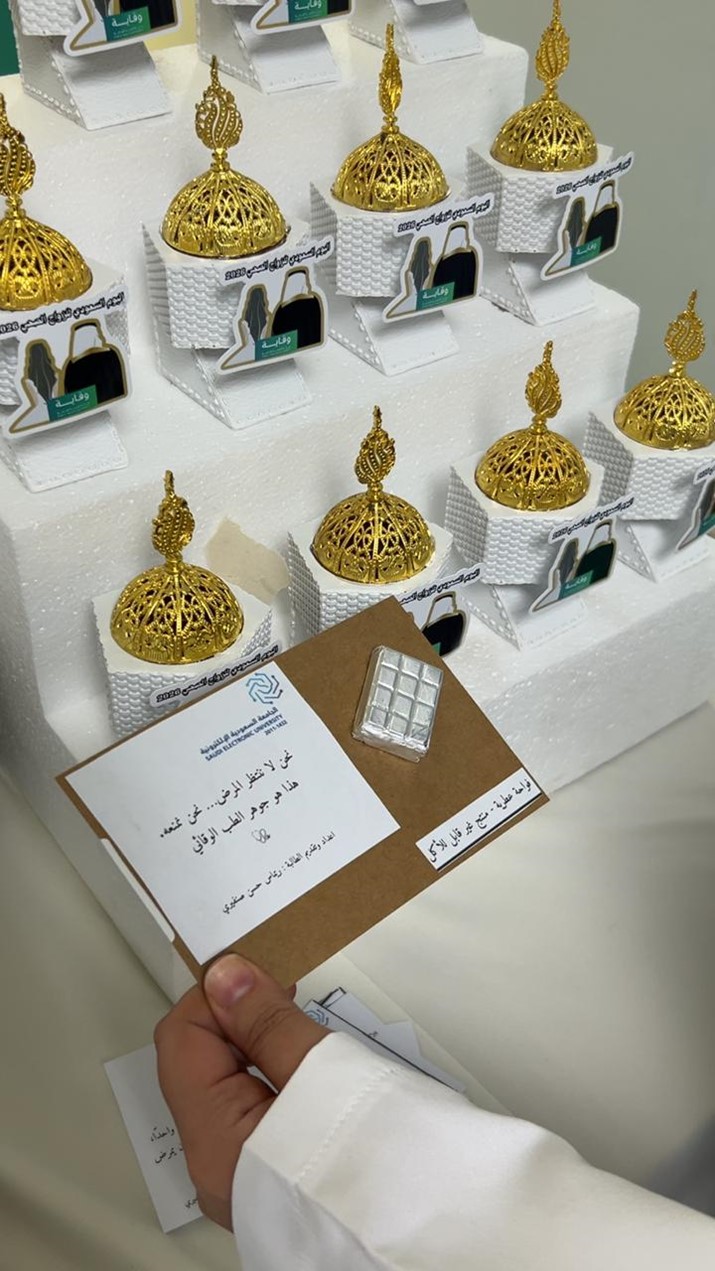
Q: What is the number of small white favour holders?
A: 11